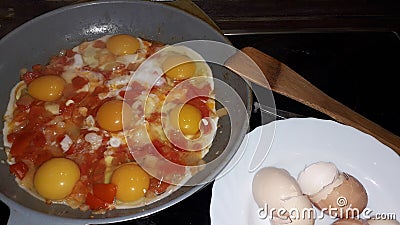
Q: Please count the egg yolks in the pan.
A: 7